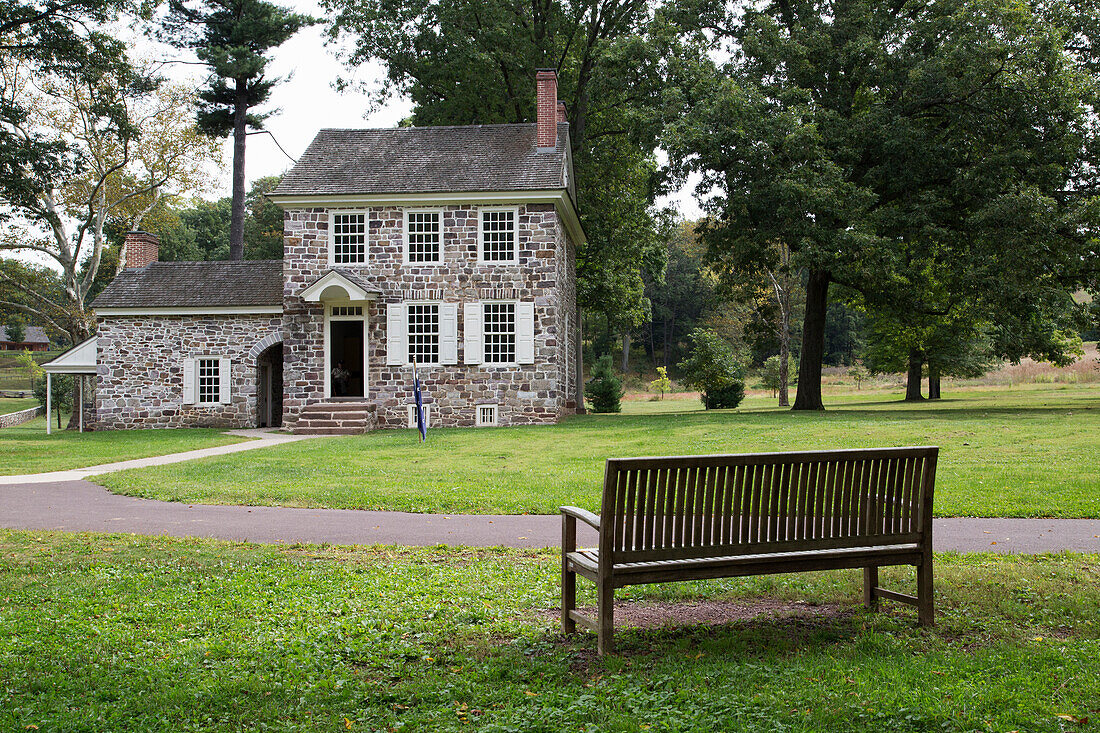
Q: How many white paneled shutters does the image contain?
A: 6